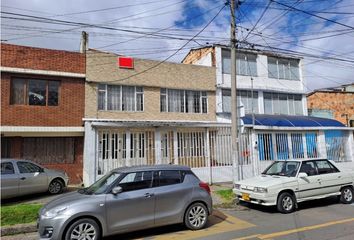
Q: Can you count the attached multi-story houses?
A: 3